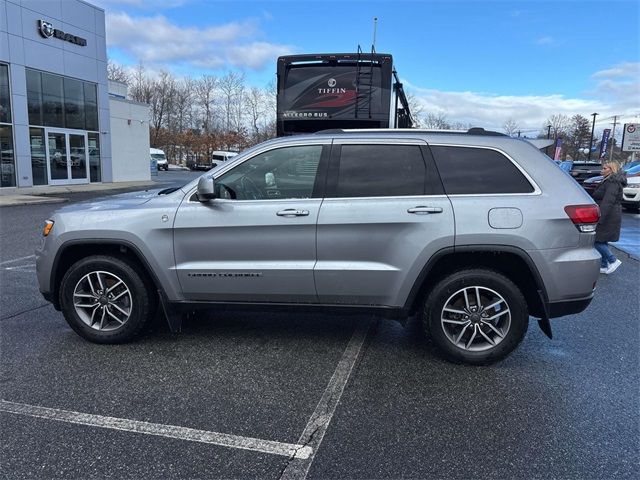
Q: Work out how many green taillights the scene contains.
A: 0